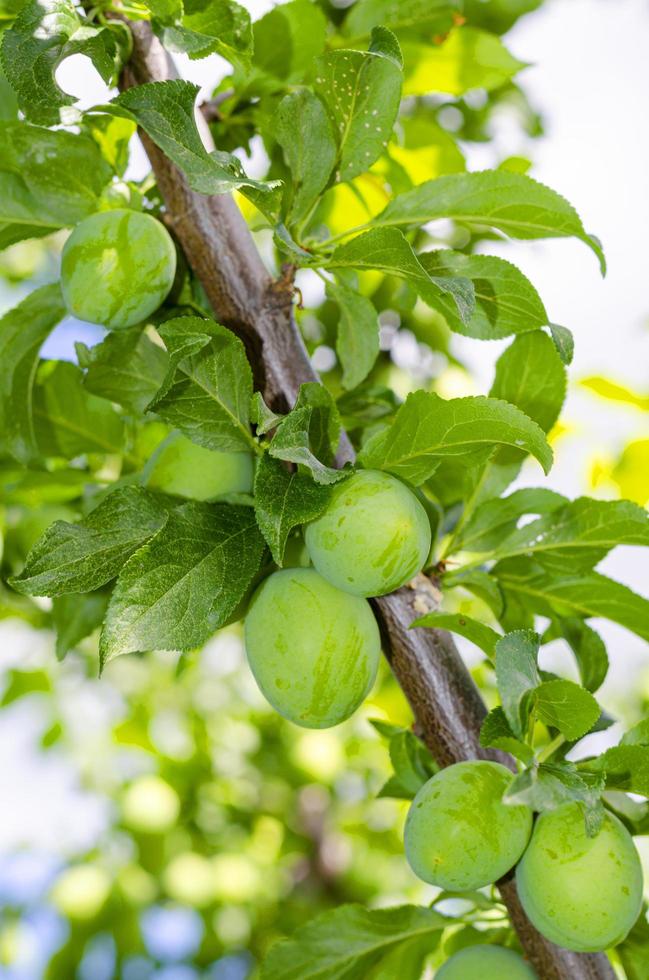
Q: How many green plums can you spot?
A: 7